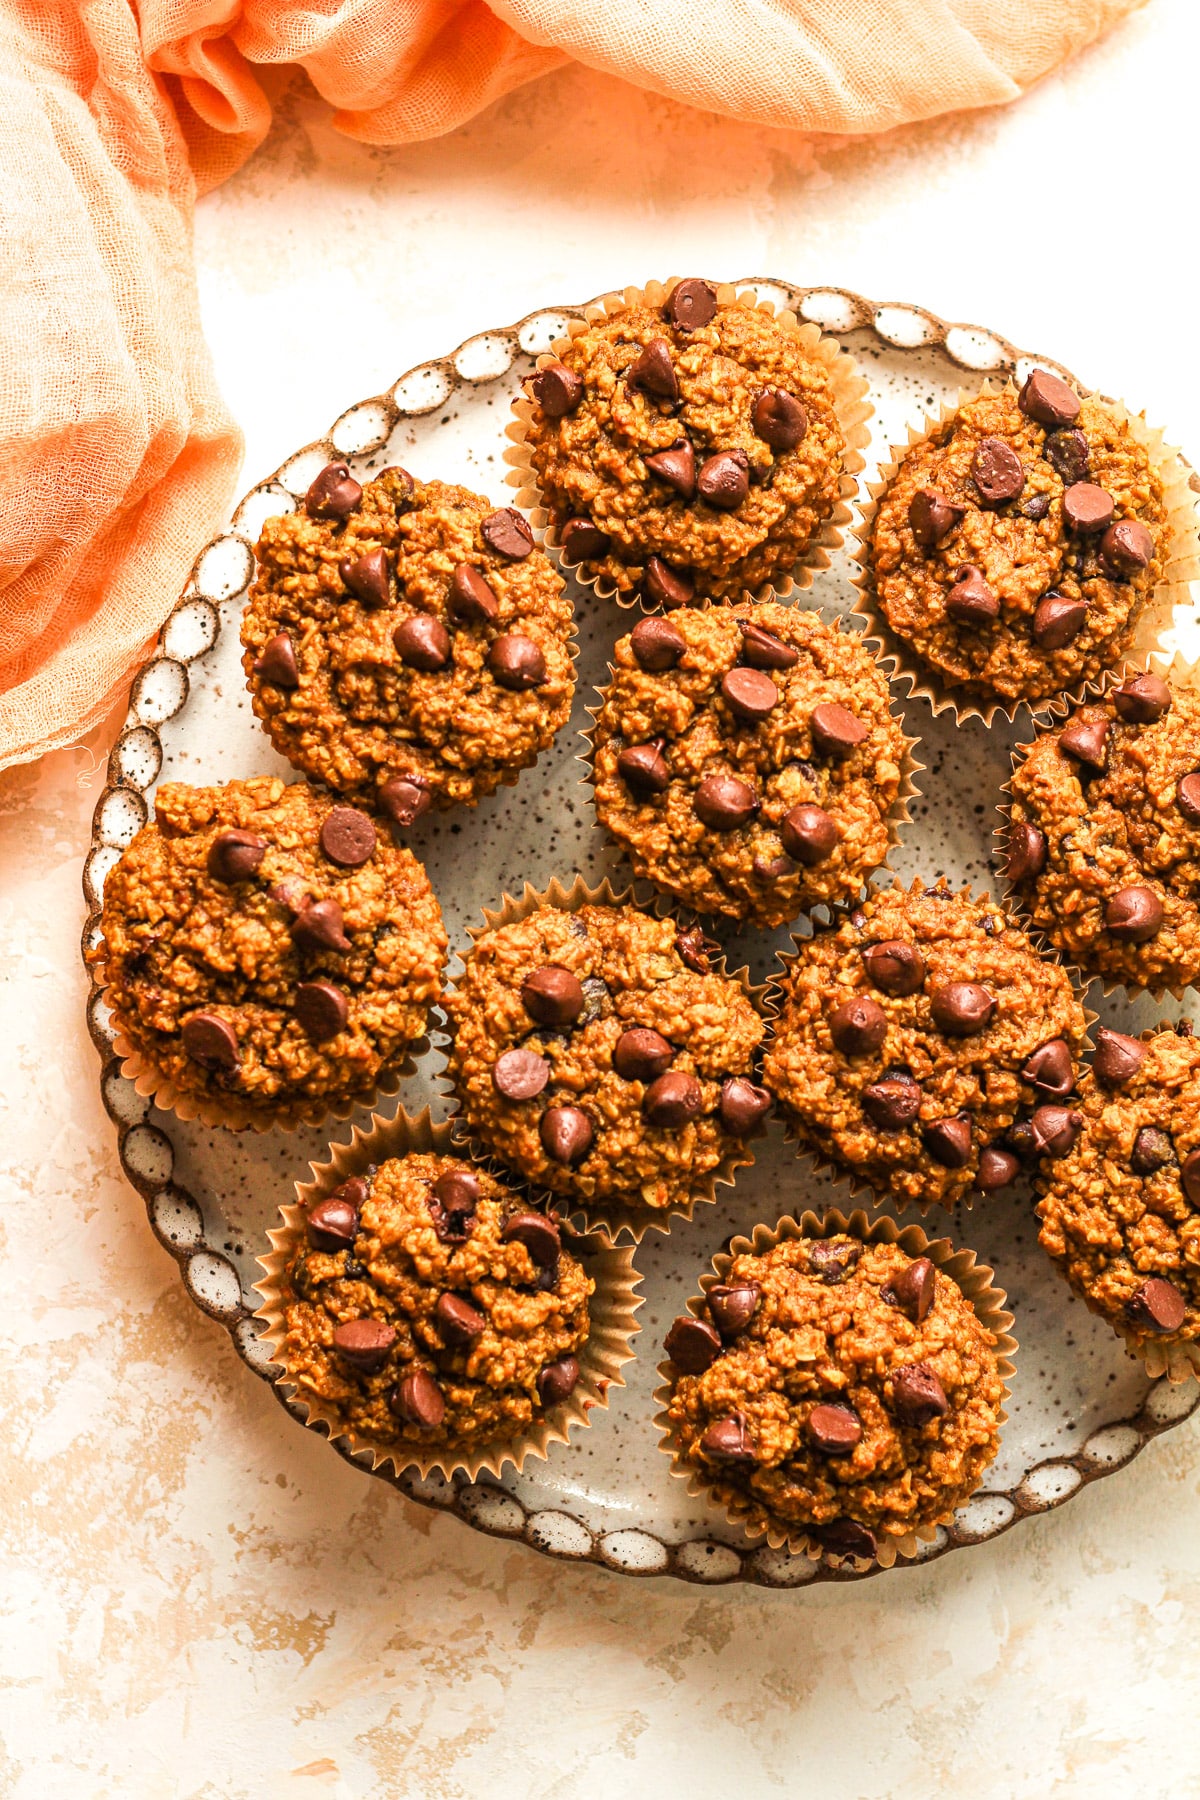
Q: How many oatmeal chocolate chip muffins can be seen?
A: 11